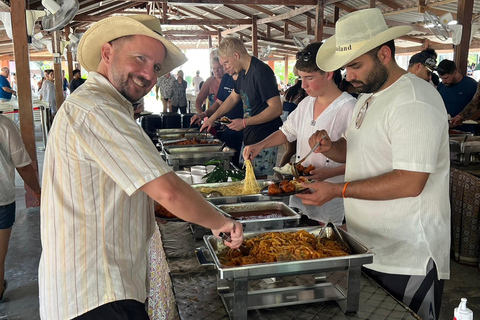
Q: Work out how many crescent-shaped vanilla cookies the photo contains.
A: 0